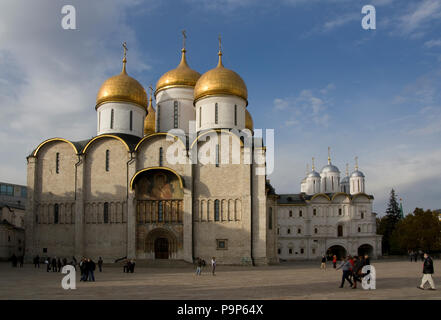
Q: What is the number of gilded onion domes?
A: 5